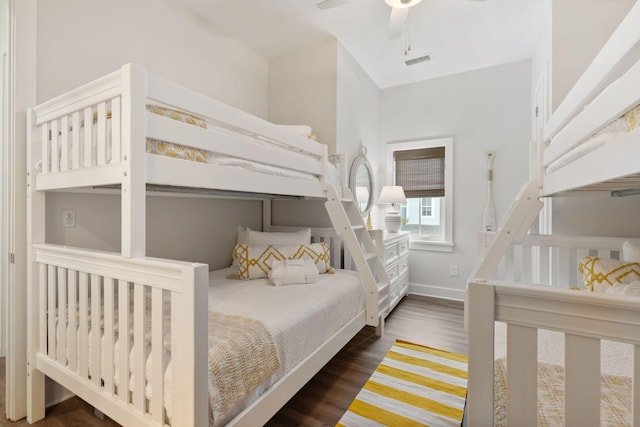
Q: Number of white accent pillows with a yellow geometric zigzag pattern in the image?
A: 2